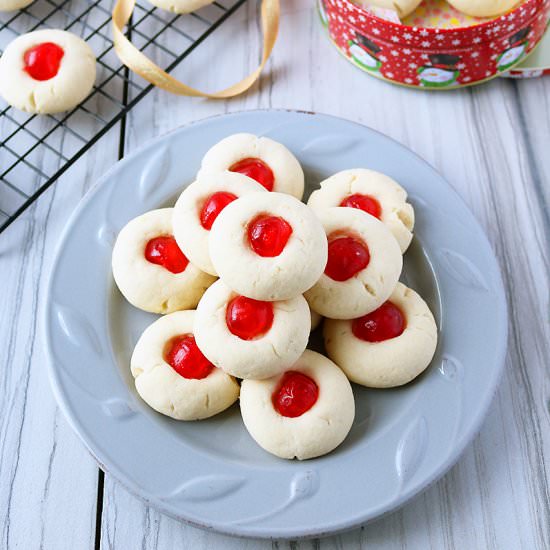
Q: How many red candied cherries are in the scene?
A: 11